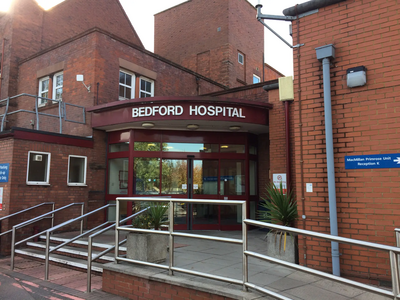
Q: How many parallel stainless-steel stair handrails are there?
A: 4